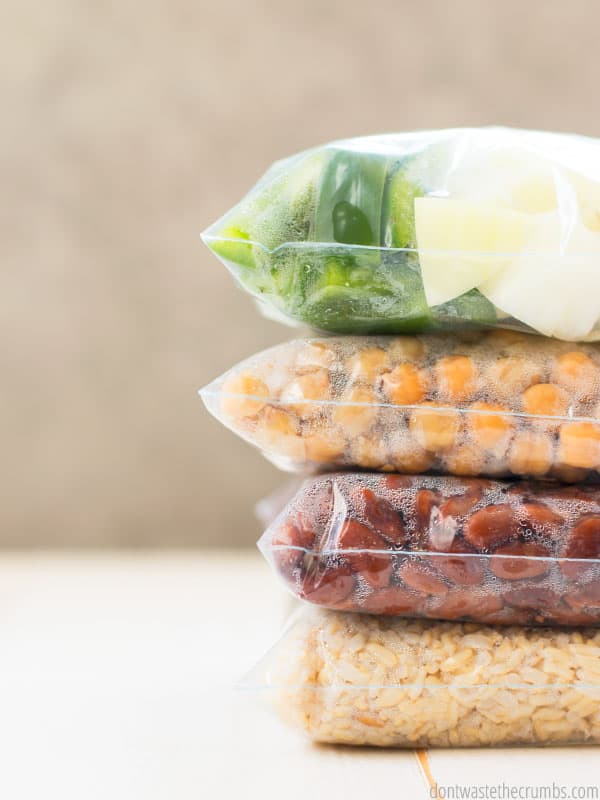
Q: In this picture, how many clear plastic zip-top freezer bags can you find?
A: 4